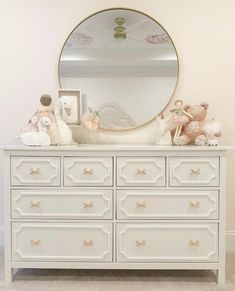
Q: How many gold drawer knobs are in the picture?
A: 12